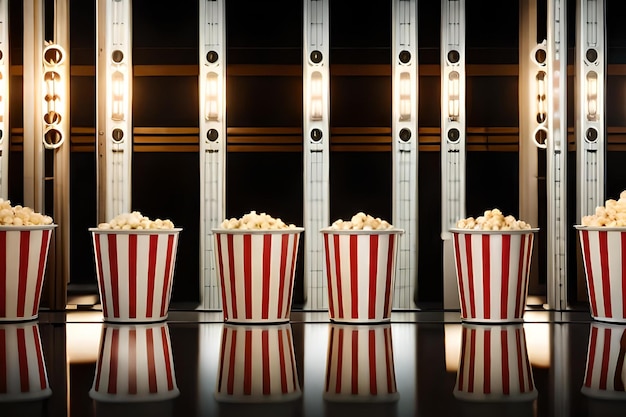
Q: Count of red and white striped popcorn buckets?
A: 6